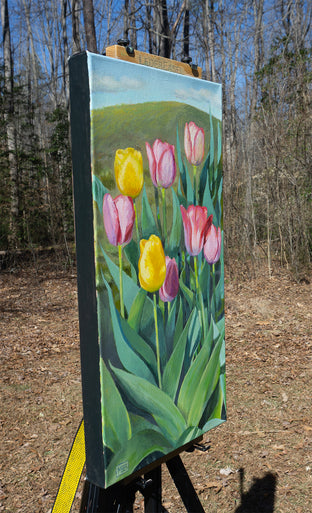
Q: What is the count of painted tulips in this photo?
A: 8